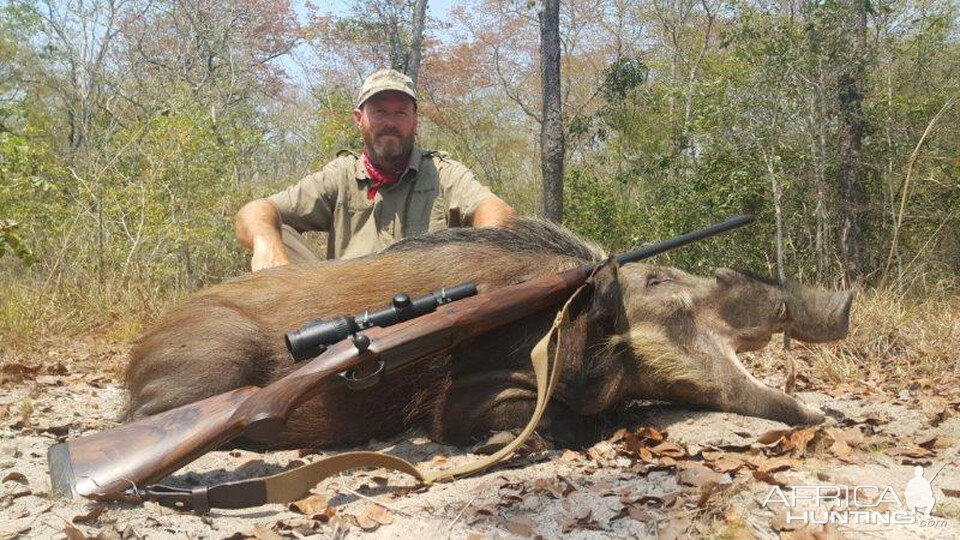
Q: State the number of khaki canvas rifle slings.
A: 1